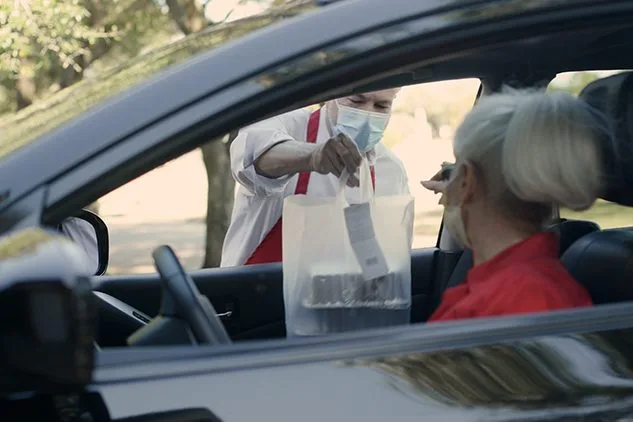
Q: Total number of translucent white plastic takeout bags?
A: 1